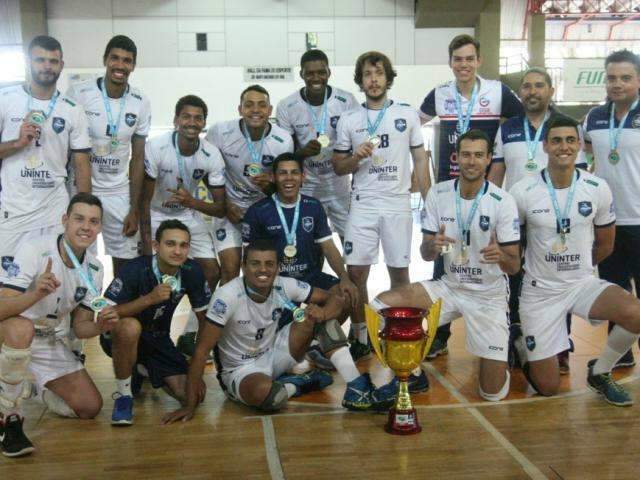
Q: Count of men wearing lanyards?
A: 15